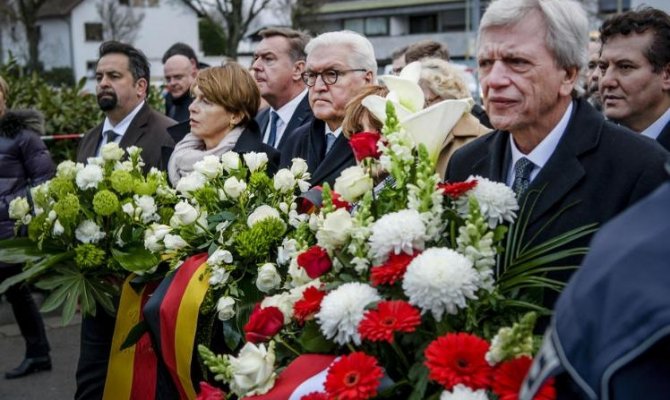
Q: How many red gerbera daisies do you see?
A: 8